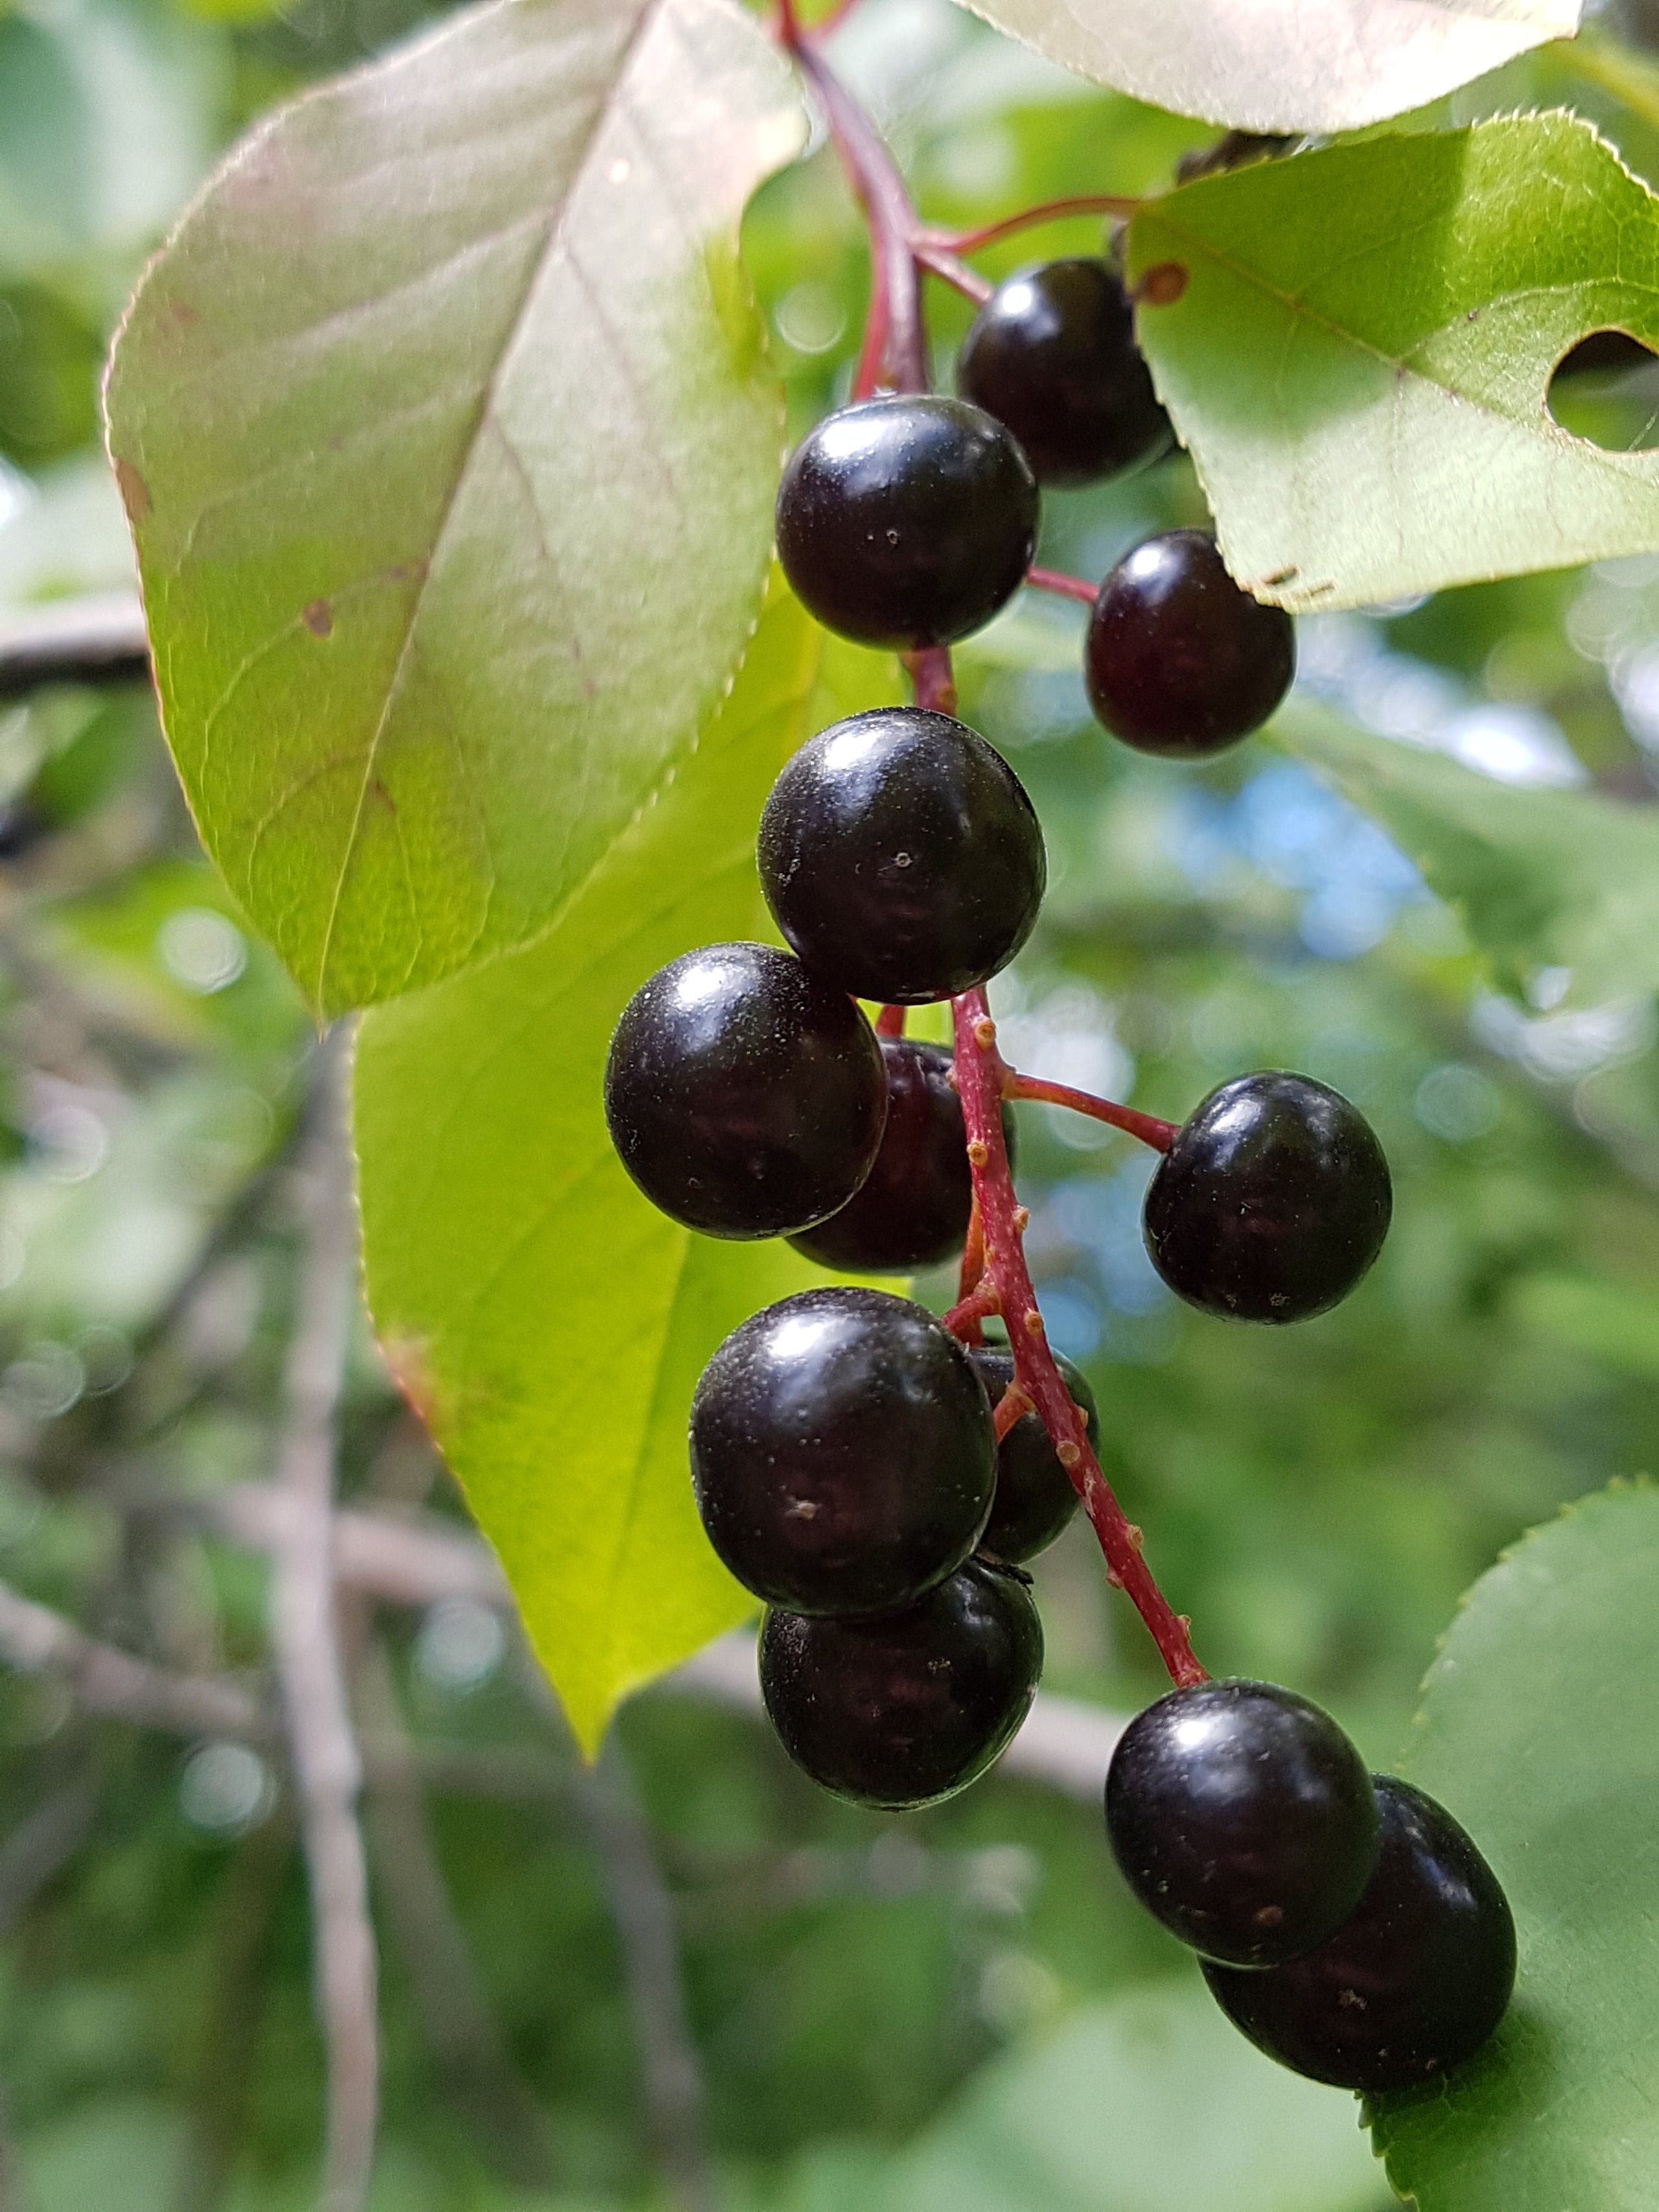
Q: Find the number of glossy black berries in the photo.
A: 12